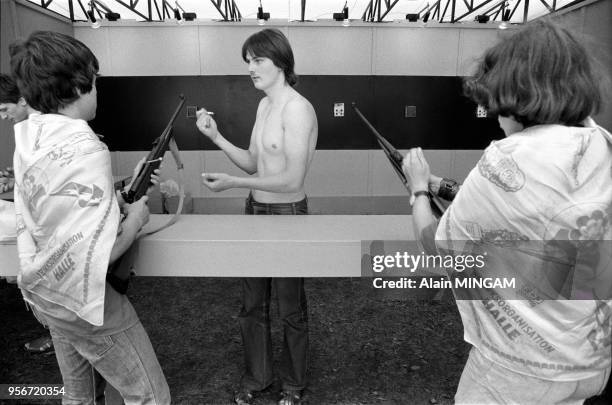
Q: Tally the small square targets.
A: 4